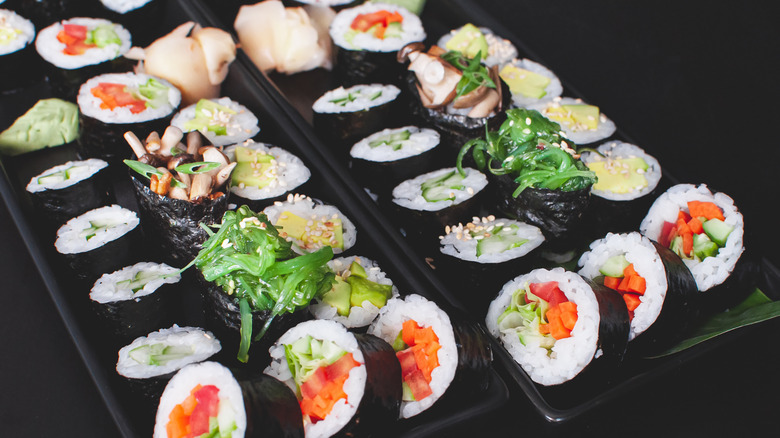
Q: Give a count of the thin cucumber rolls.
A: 8